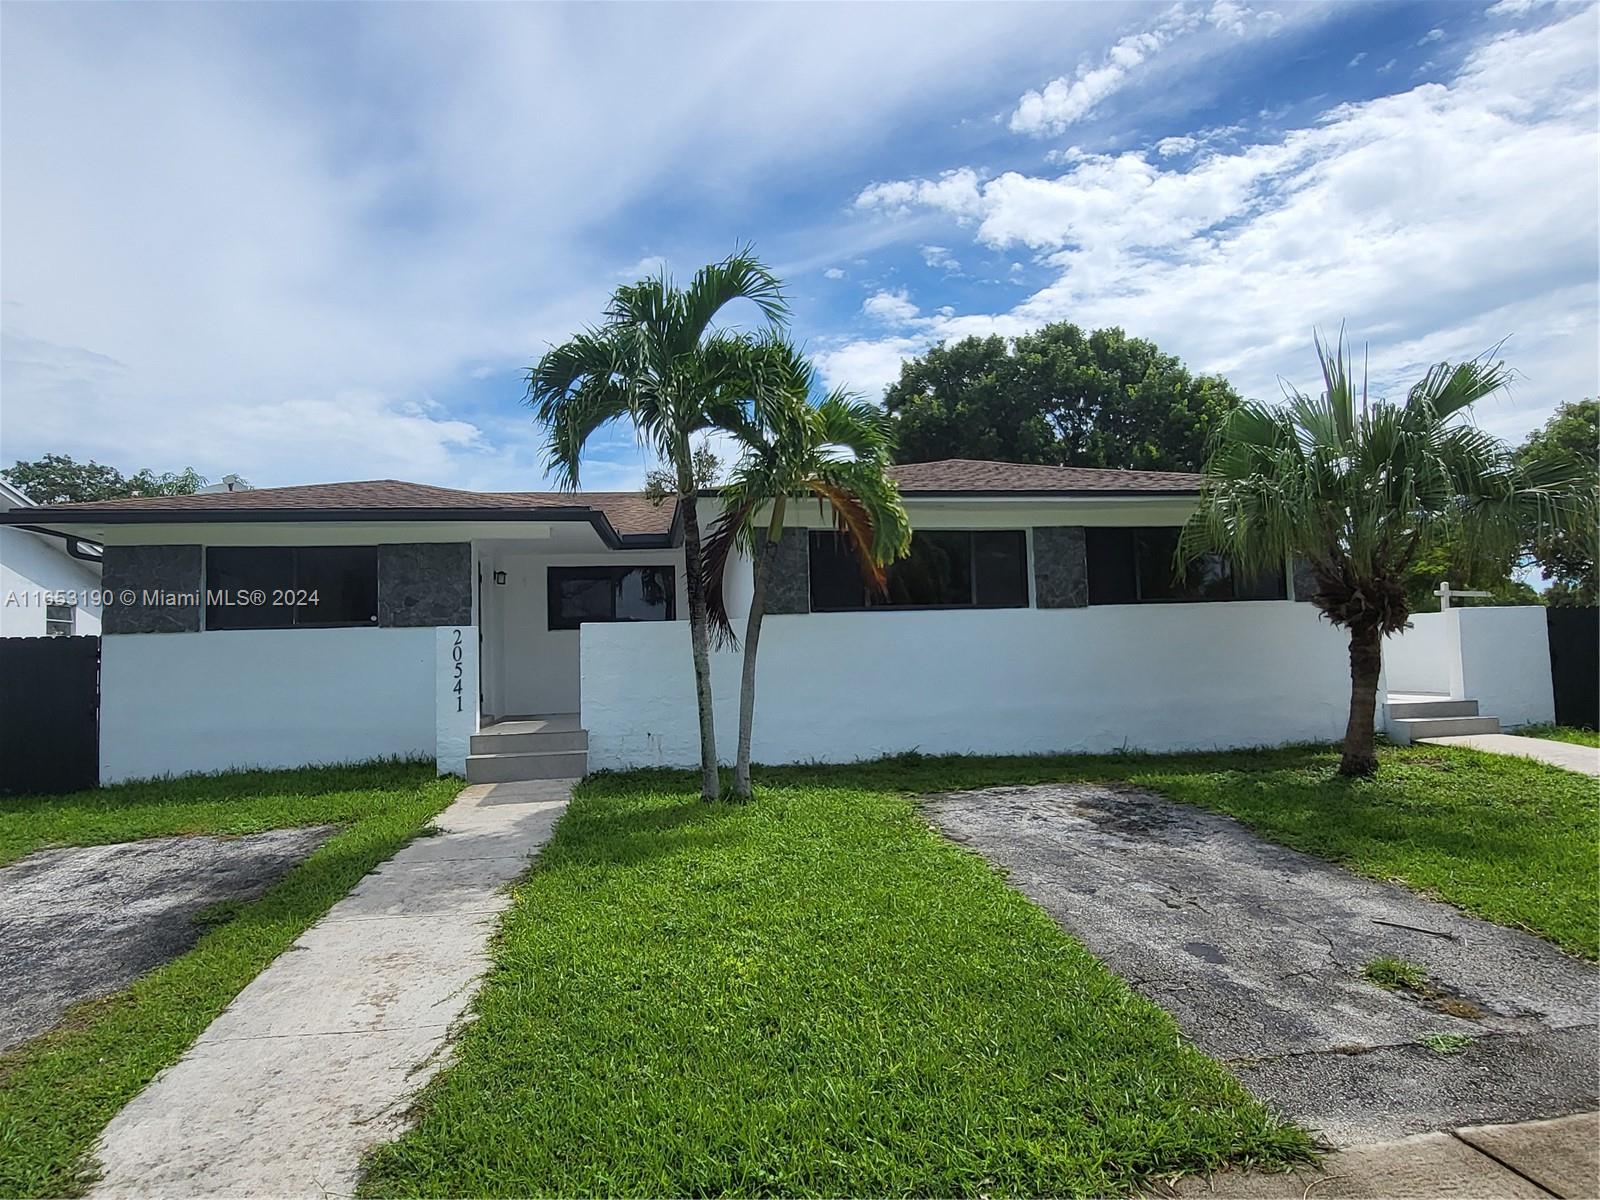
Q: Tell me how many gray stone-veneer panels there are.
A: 5